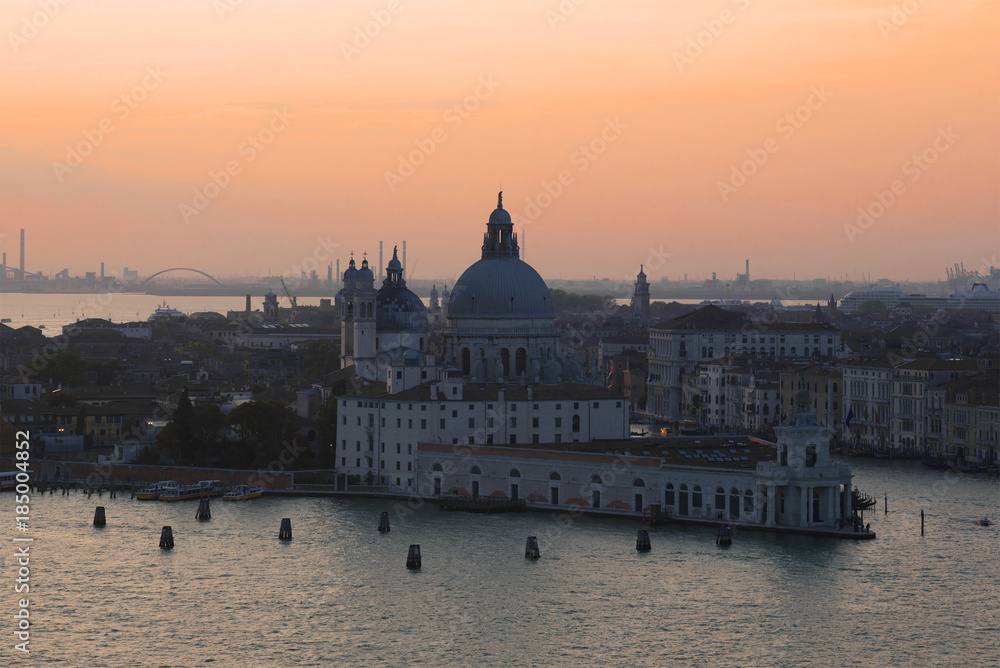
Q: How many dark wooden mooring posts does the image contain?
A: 9